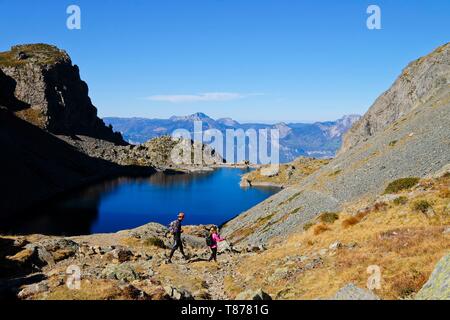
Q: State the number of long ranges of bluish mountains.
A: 1